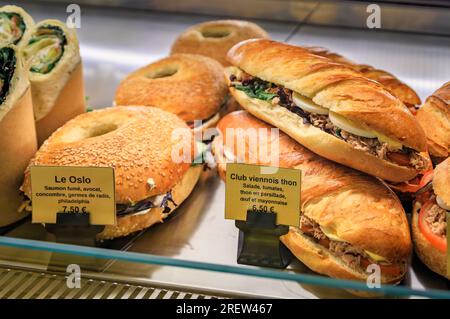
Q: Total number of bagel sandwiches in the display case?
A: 3